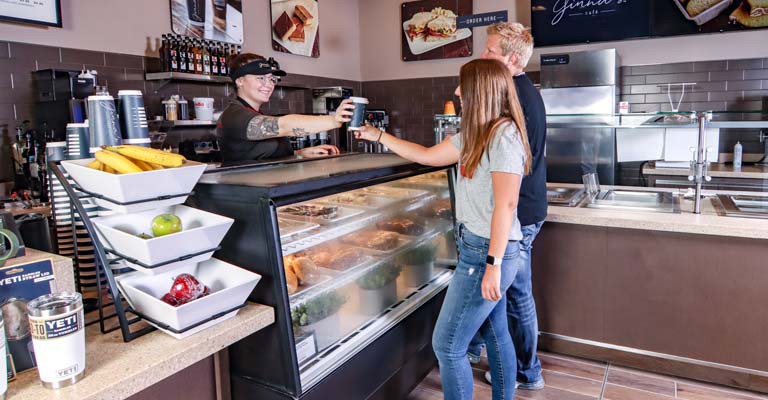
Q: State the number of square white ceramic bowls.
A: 3